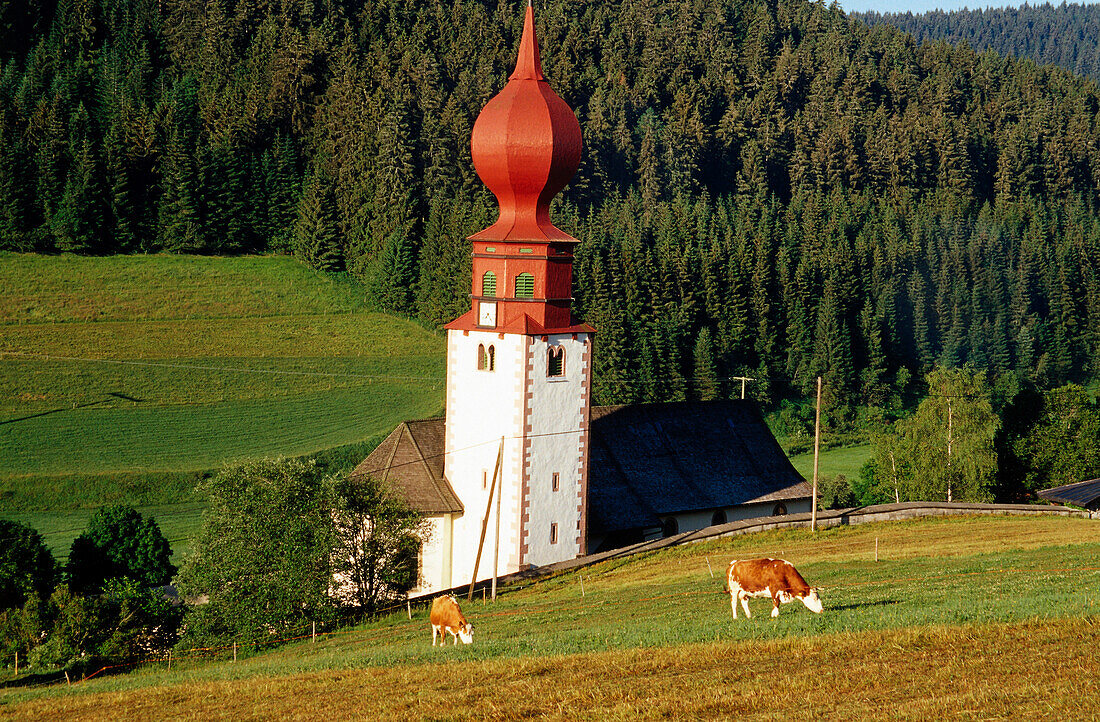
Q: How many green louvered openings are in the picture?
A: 2